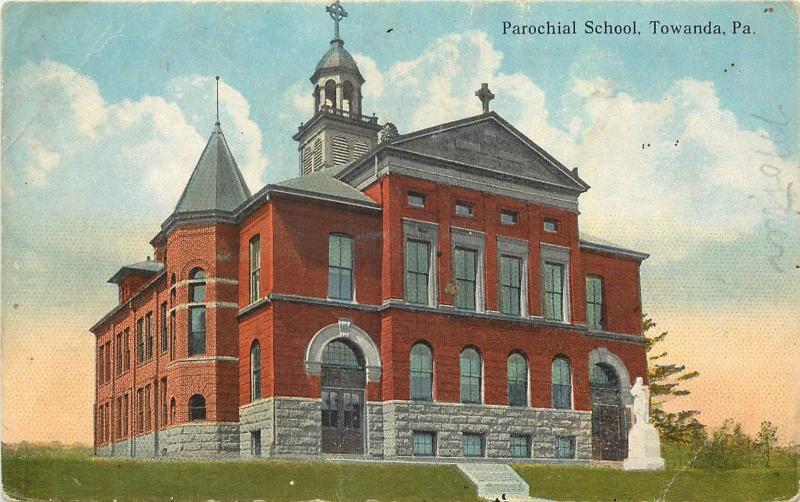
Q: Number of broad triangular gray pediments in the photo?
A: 1